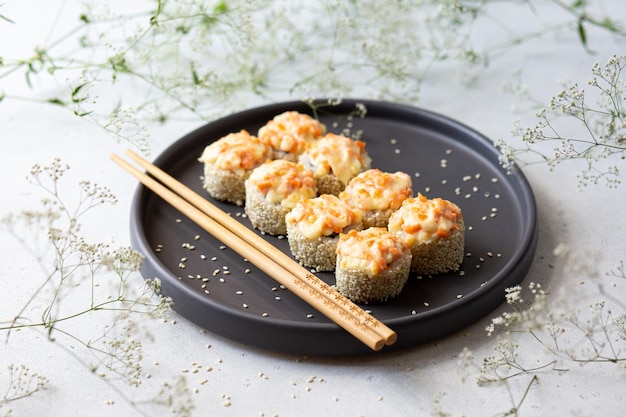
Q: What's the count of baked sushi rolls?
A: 8